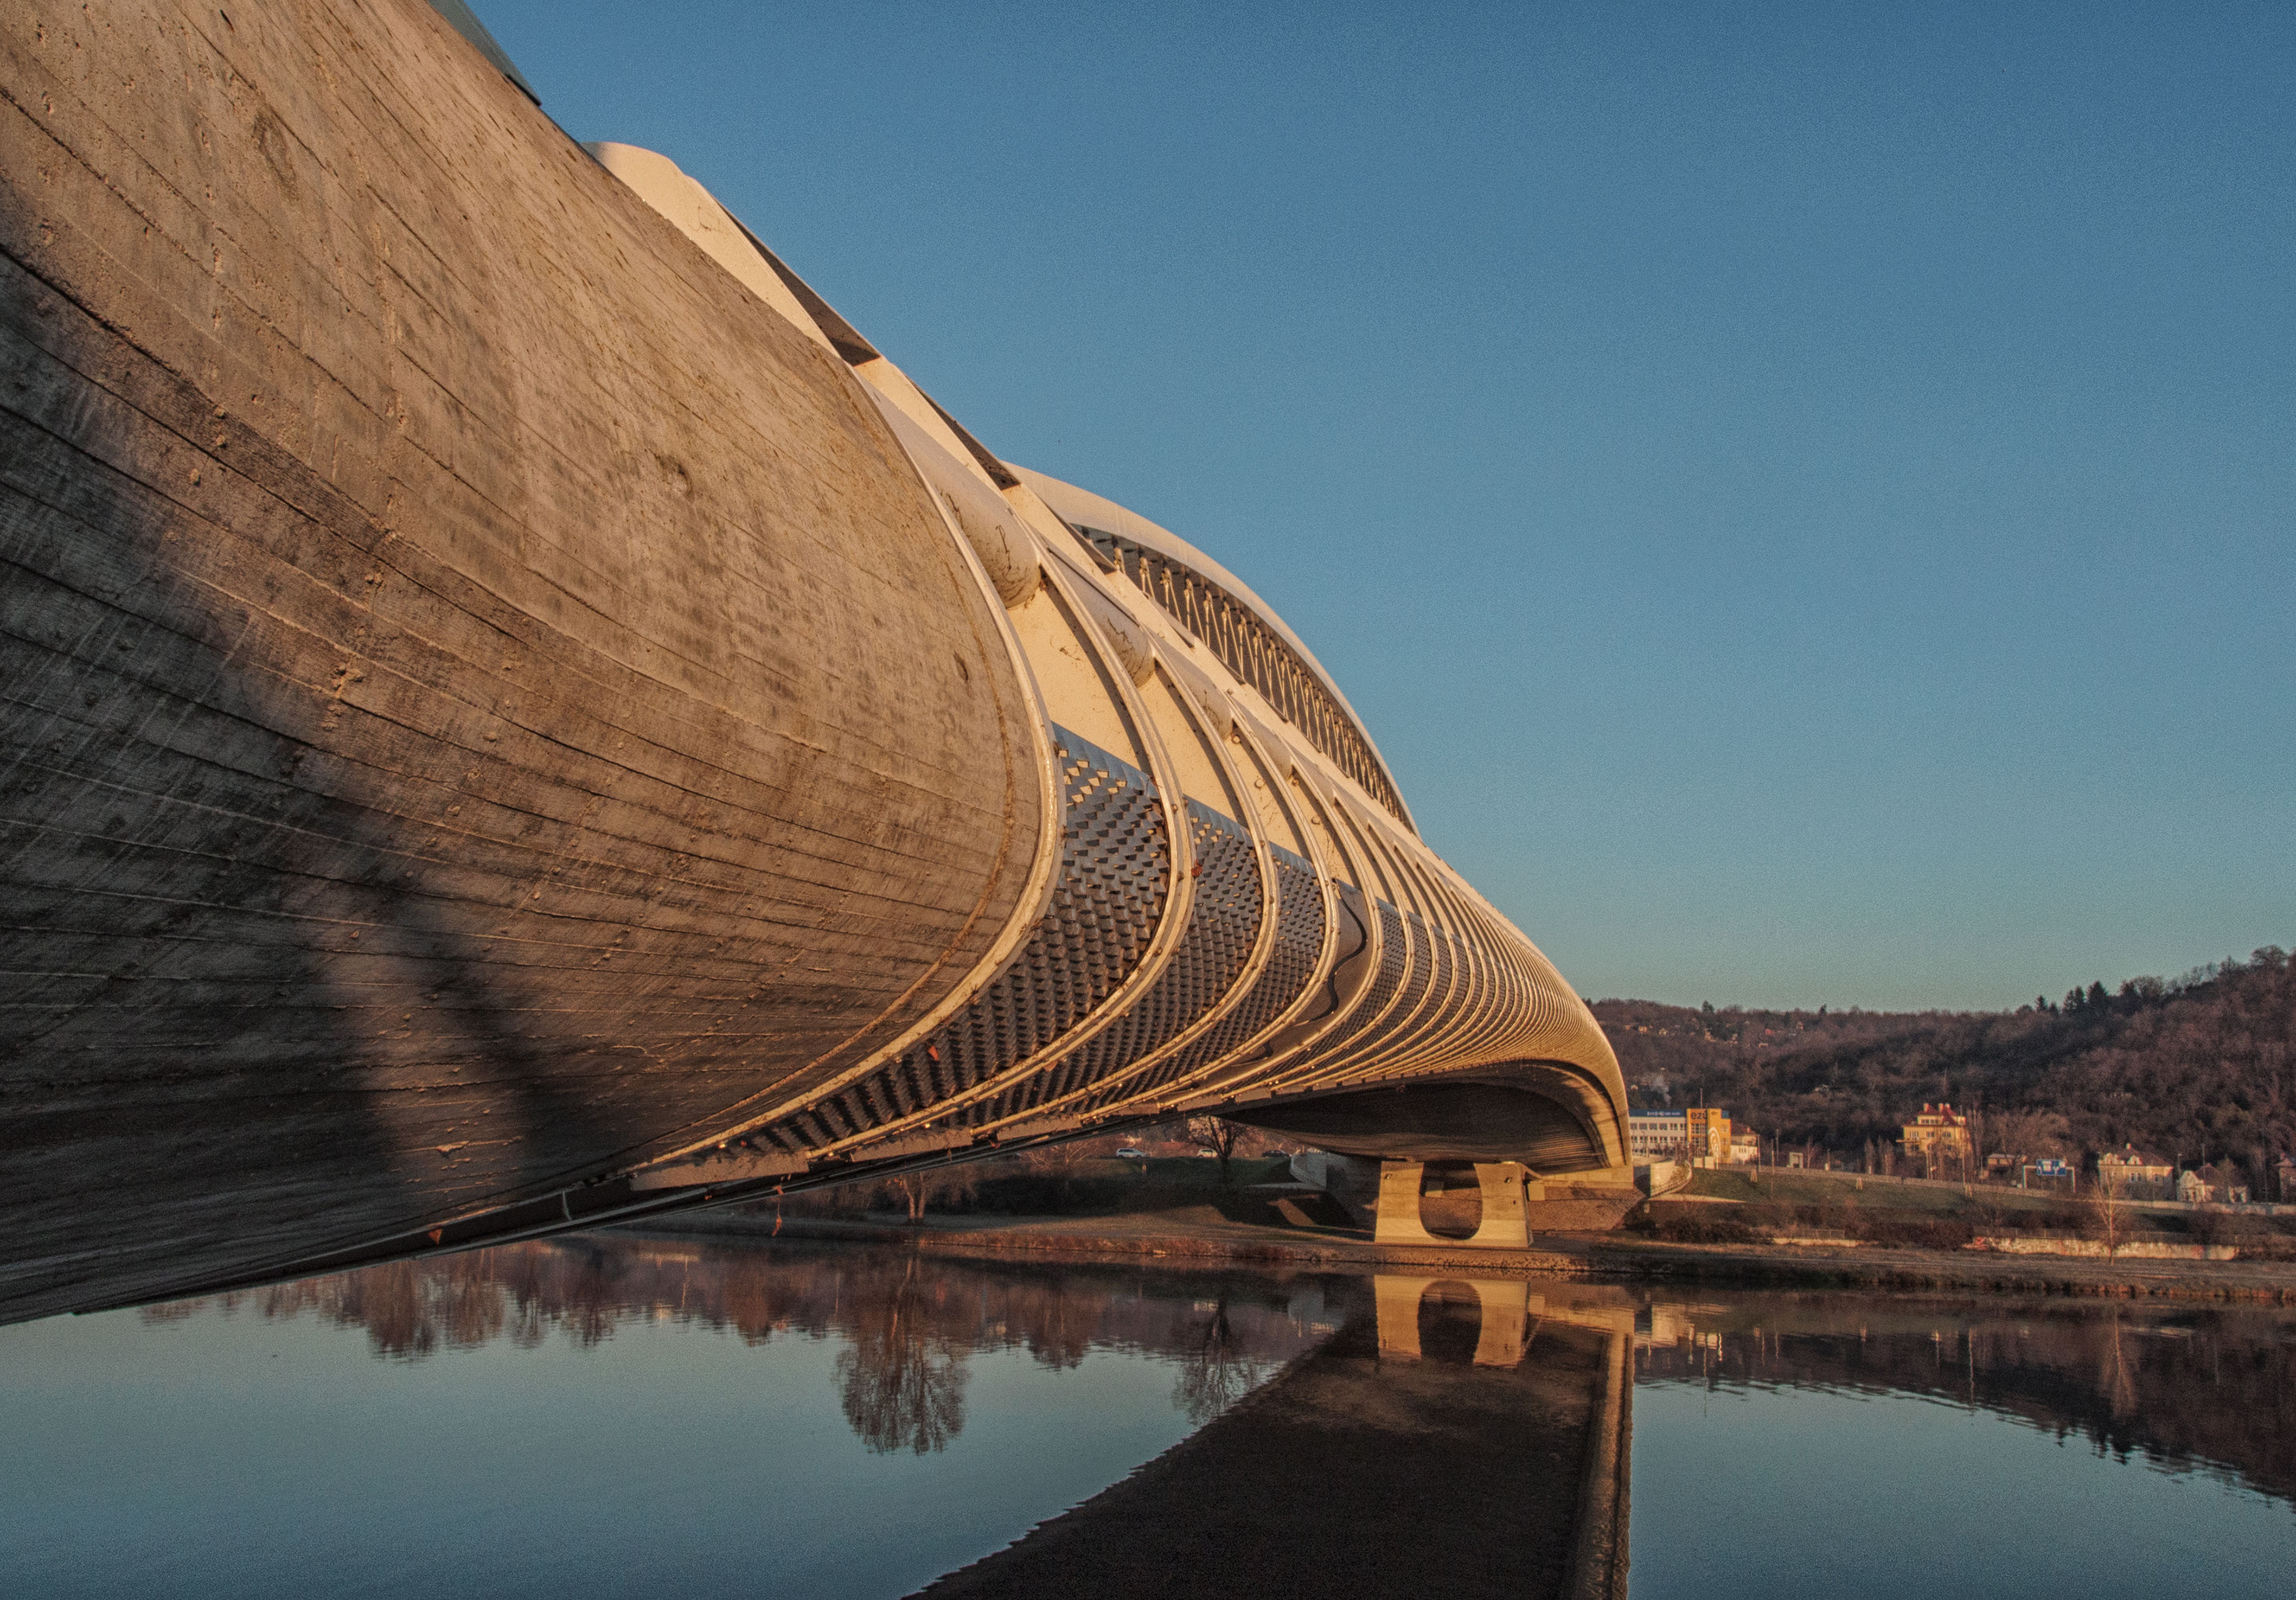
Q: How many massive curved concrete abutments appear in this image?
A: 1